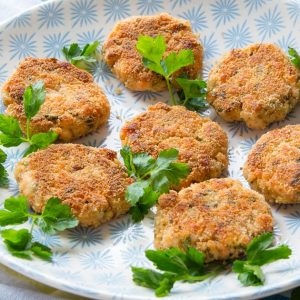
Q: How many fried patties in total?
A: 7